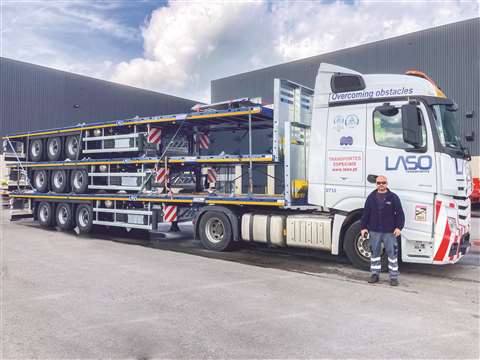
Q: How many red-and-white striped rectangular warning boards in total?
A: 5